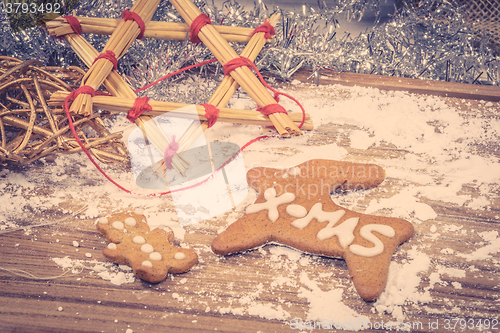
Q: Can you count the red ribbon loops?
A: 11